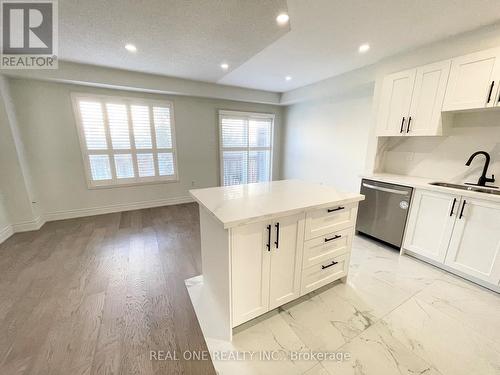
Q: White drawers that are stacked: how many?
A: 3